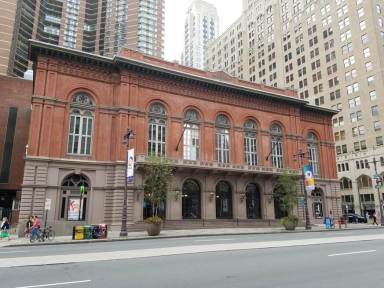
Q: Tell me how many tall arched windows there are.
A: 7